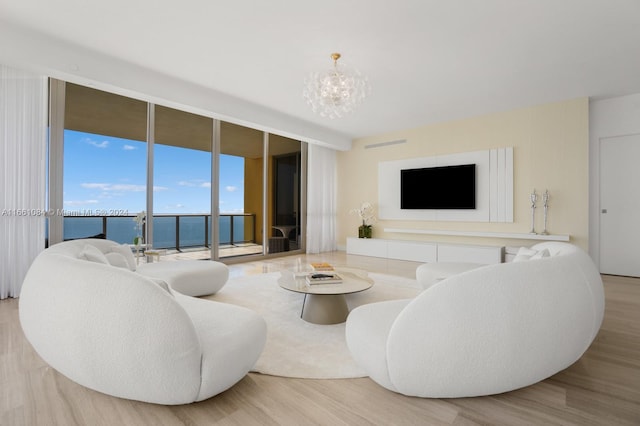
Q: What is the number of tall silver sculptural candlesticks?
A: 2